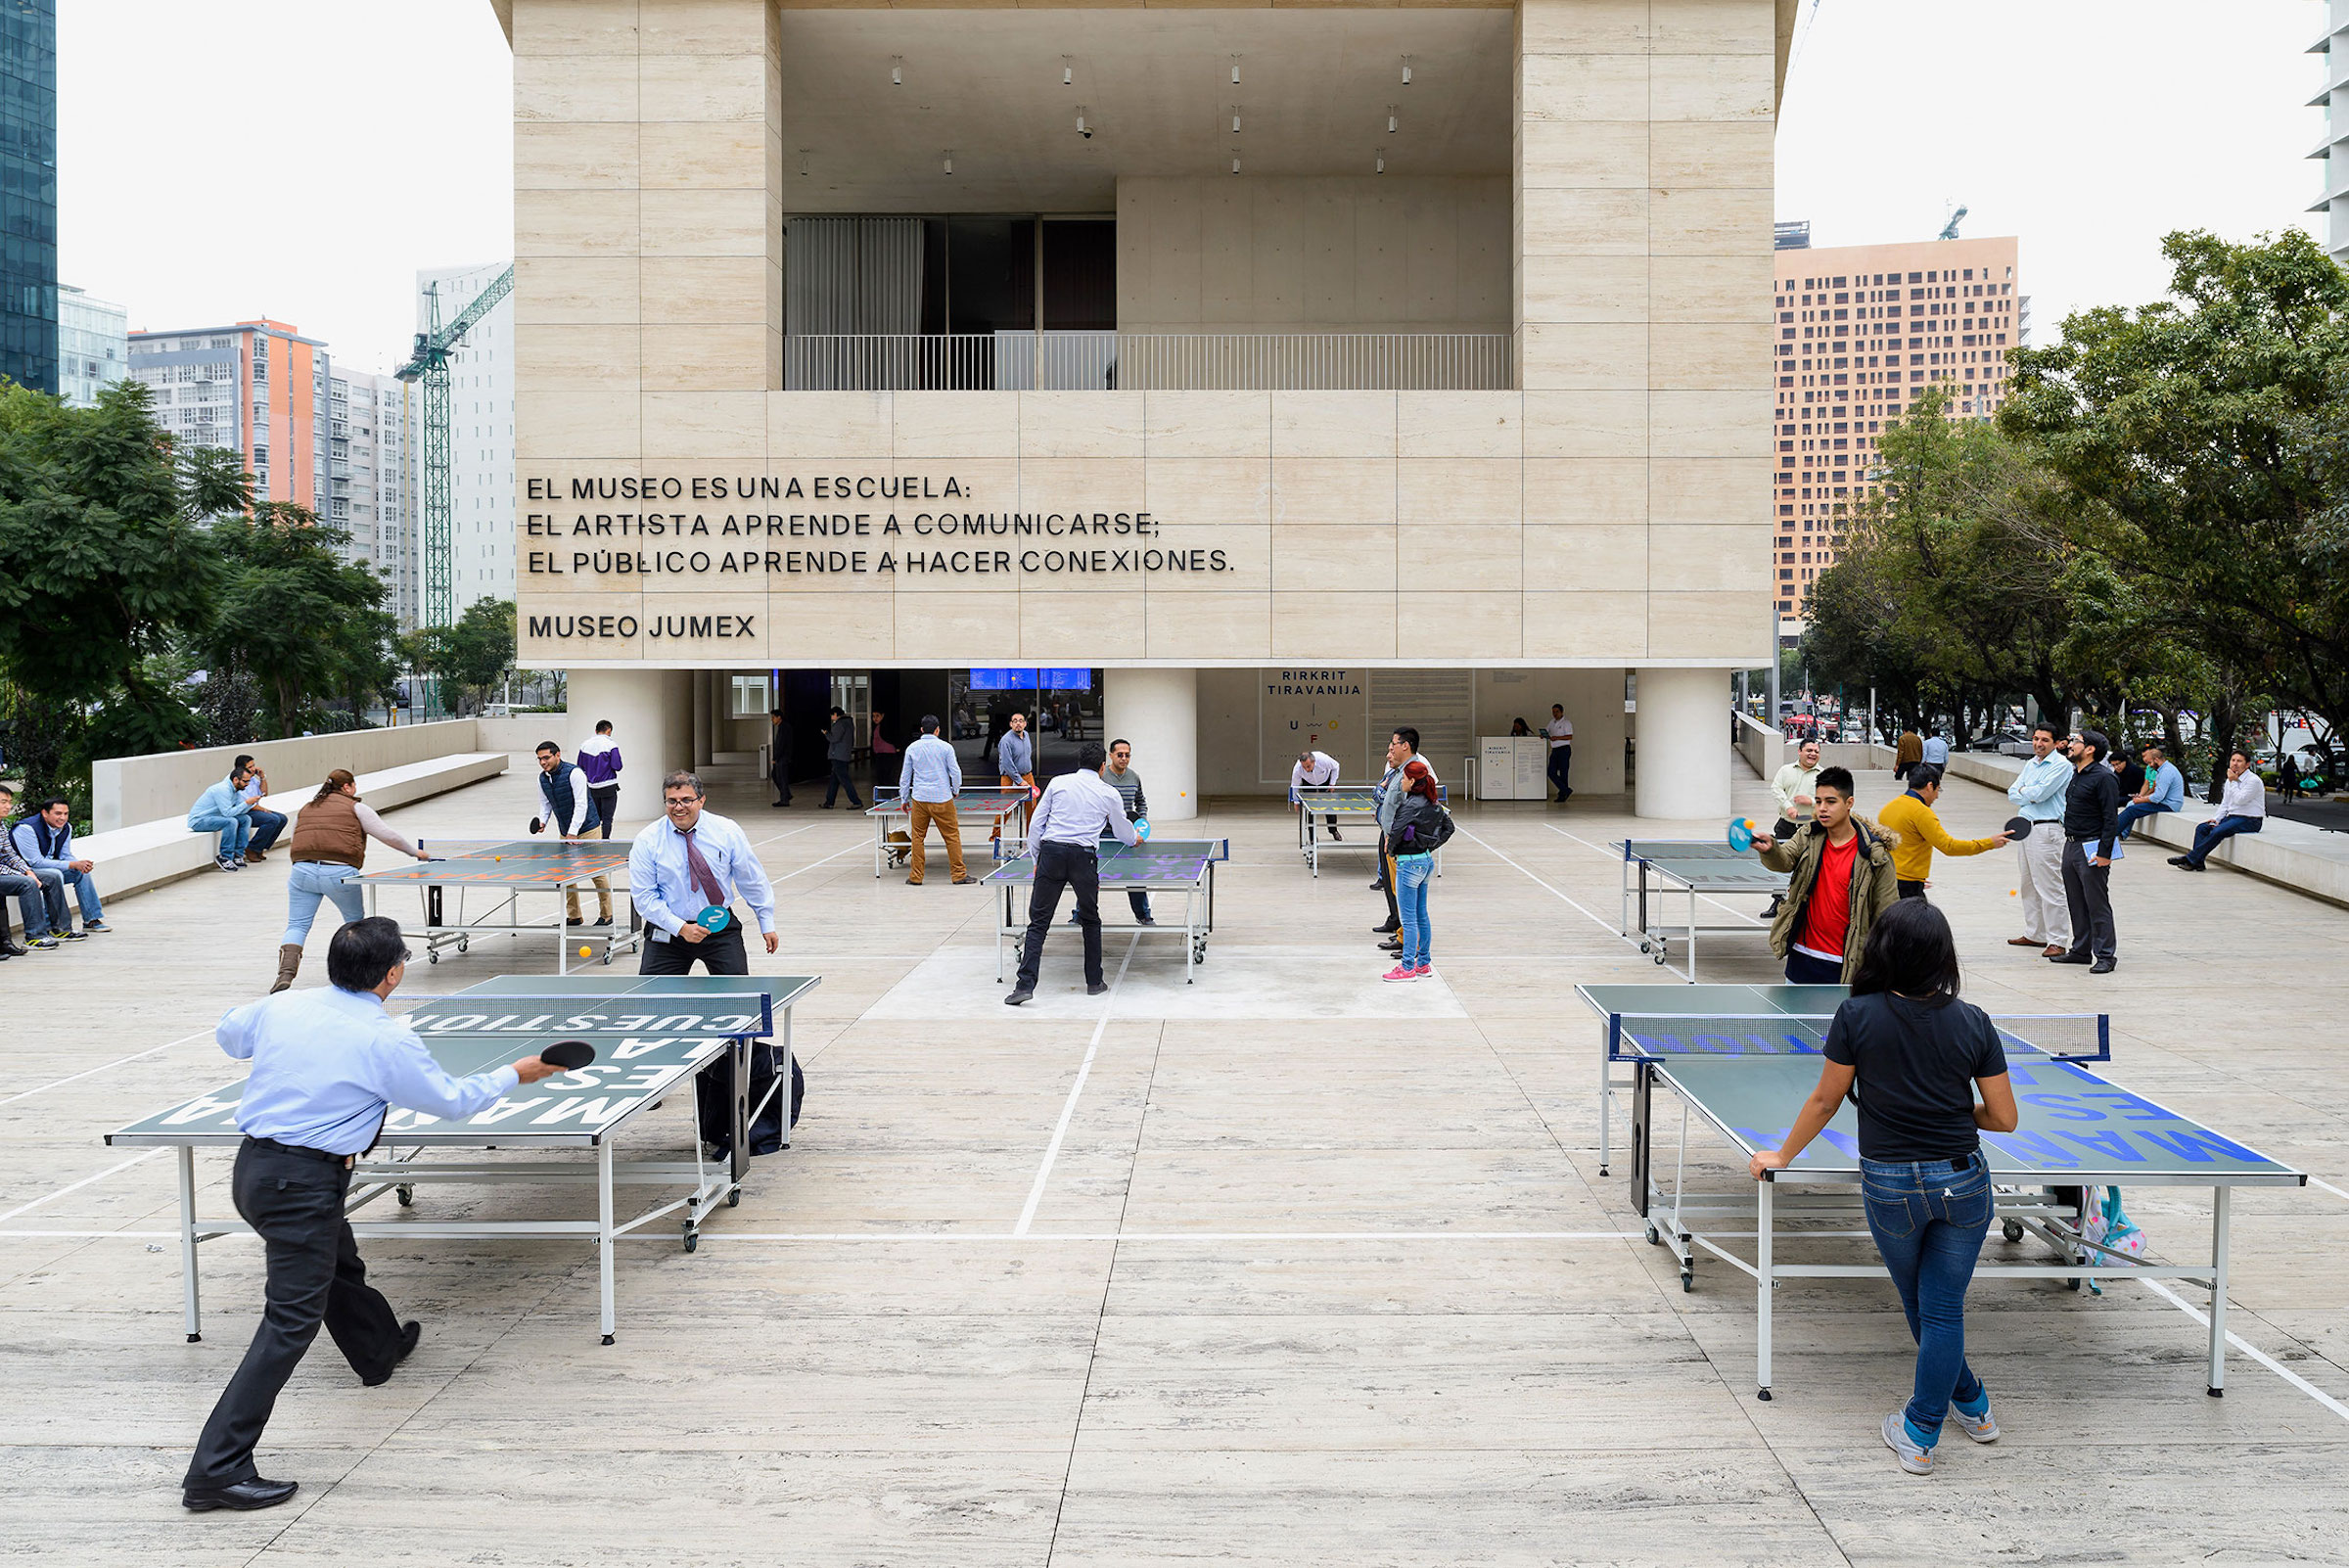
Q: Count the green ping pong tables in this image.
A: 7